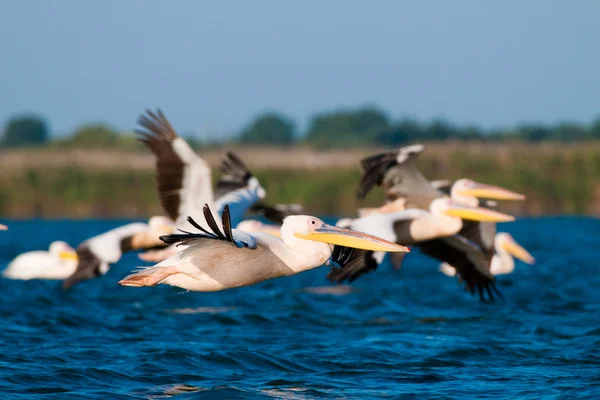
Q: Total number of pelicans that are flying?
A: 5